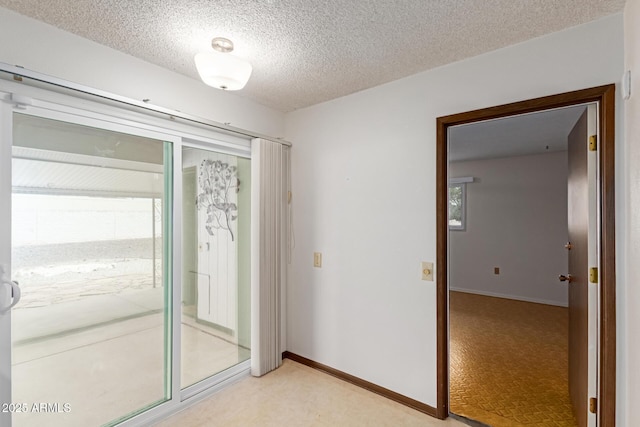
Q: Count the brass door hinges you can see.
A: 3